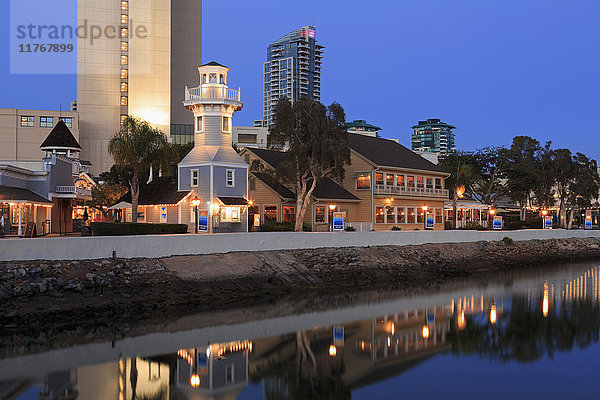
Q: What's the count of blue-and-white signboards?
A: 6